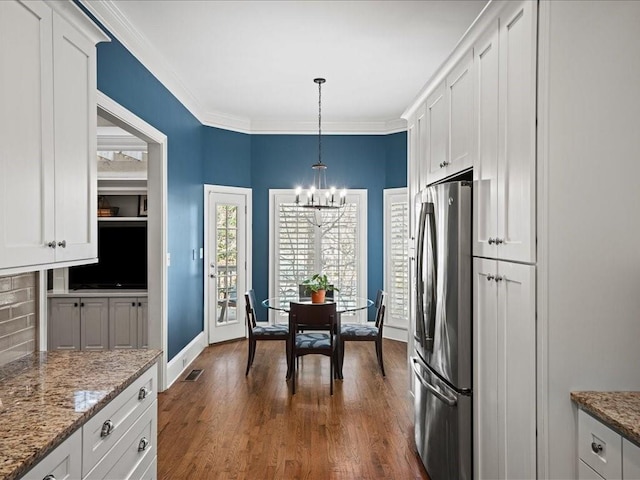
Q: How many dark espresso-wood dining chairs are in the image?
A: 4